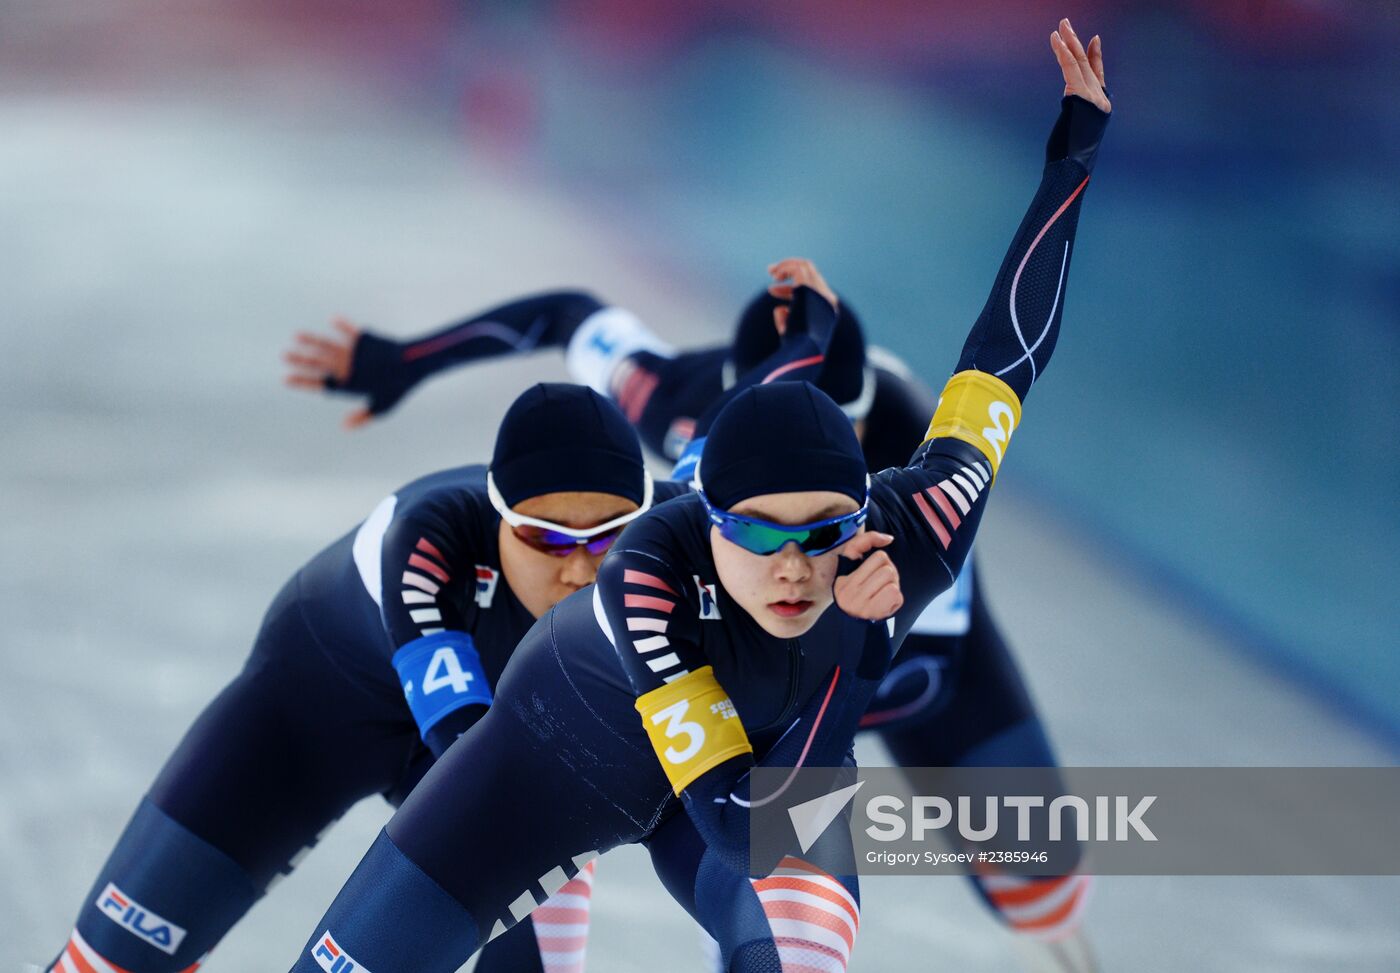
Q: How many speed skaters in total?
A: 3